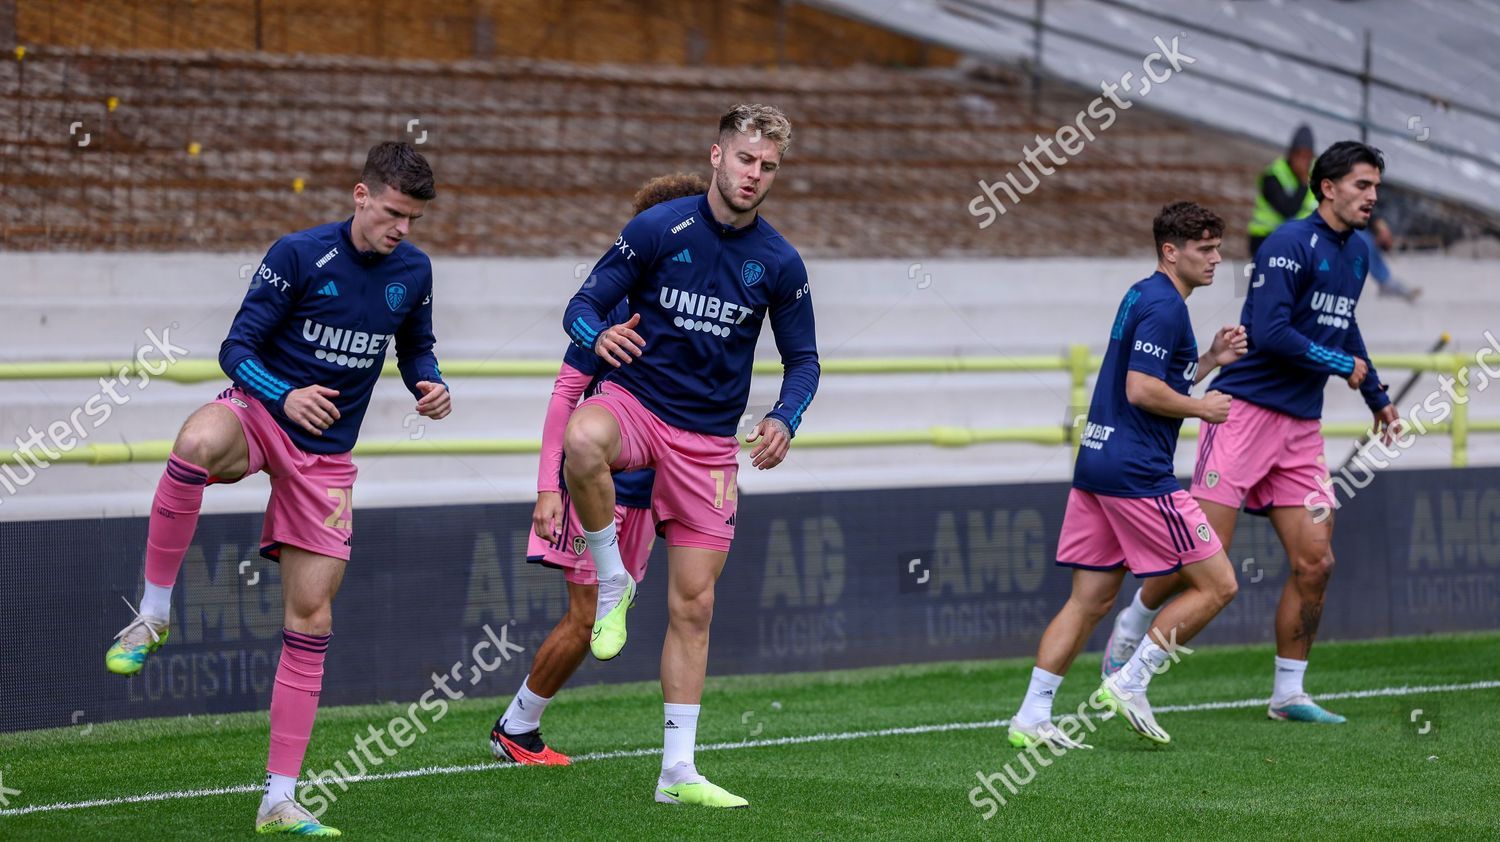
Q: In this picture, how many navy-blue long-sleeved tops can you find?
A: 3